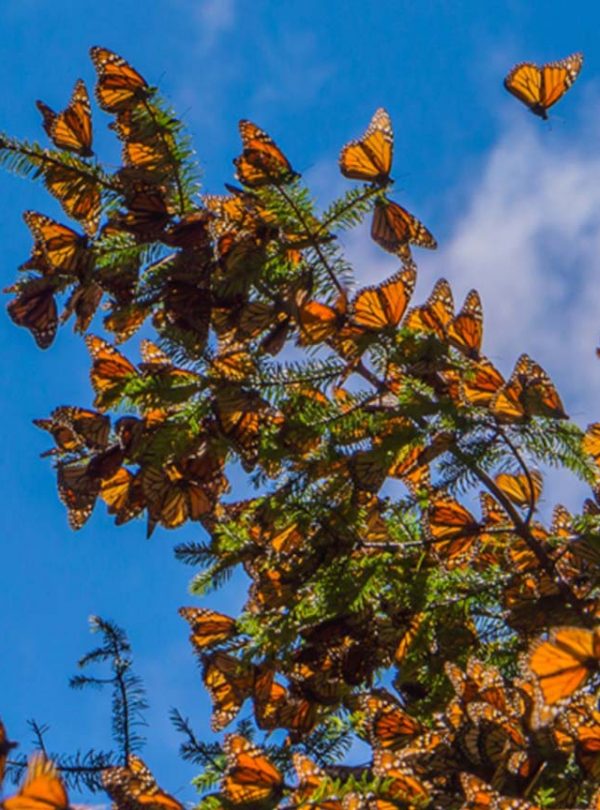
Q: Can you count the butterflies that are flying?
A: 1